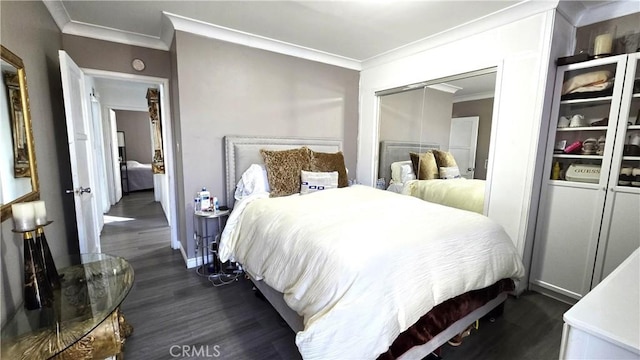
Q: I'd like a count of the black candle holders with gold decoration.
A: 2